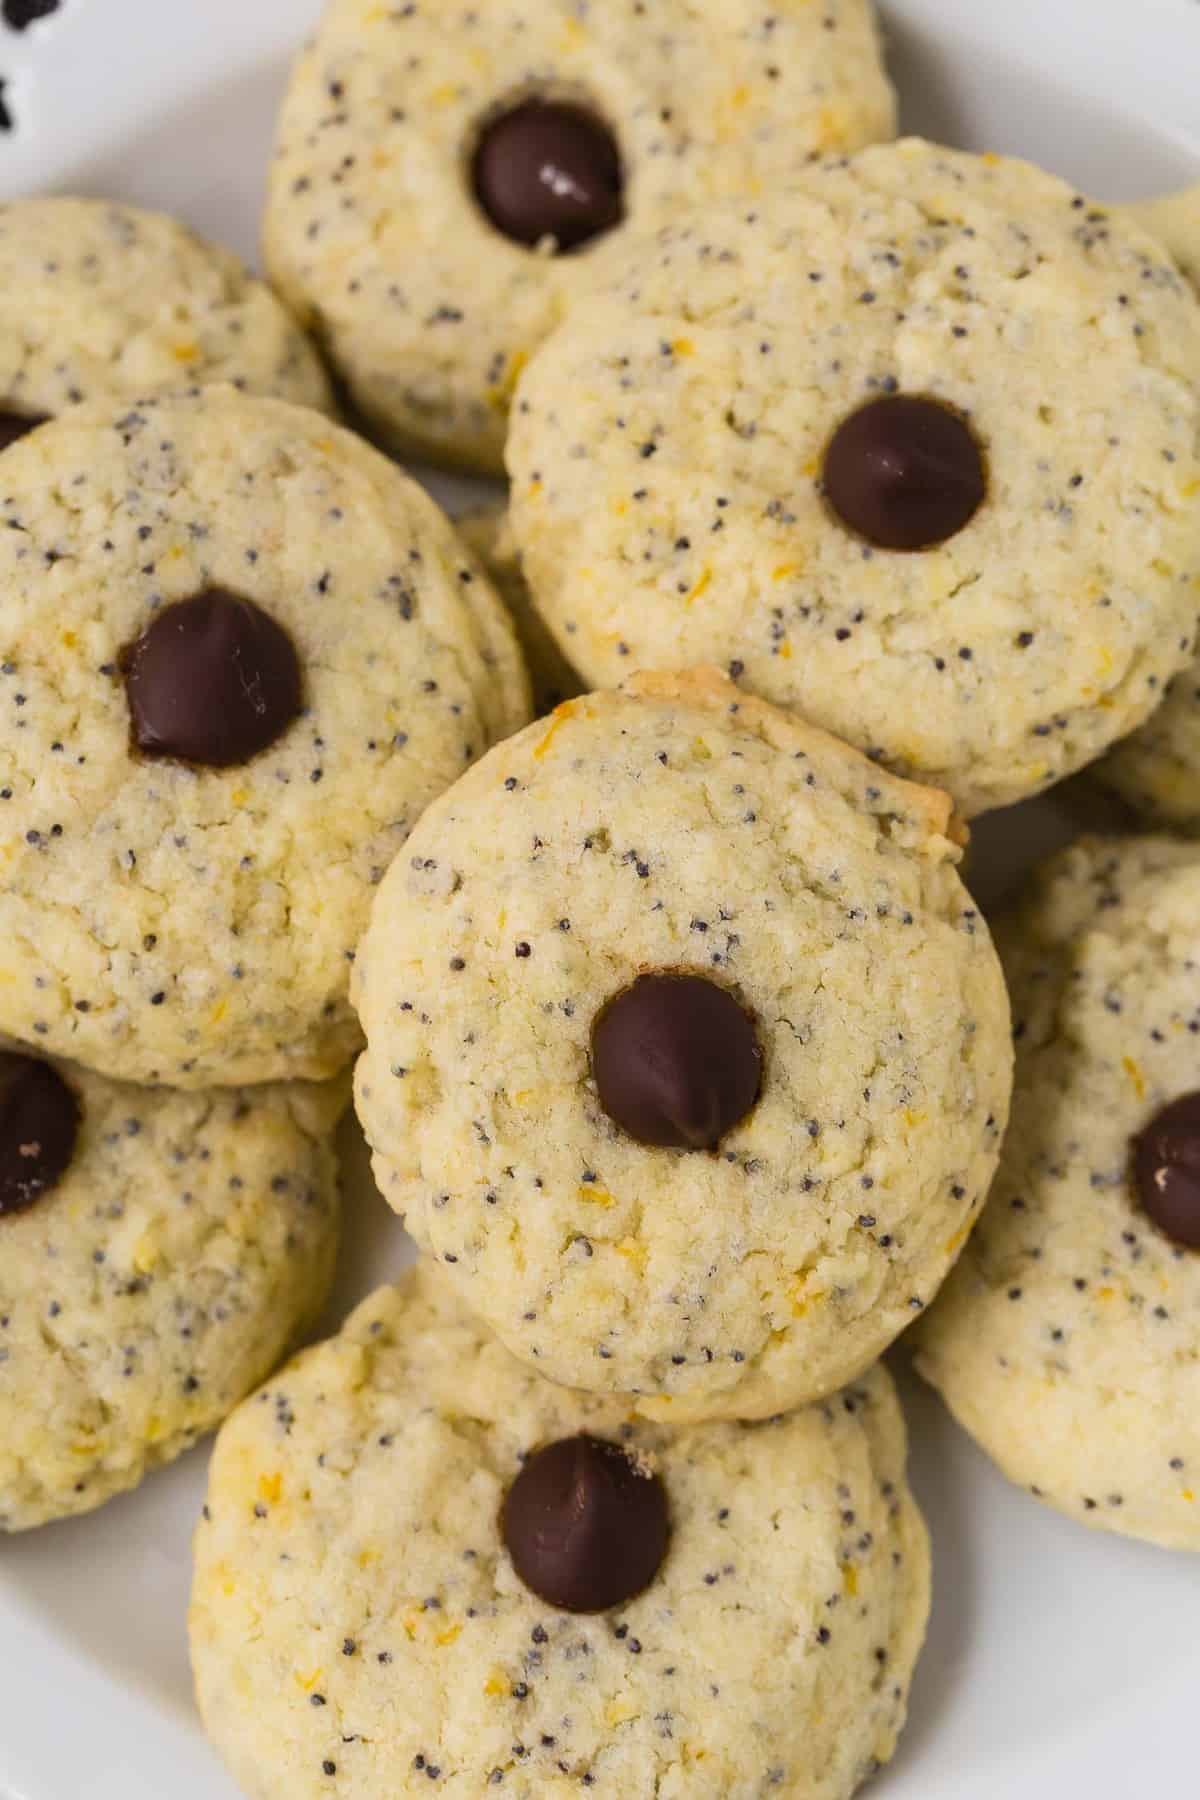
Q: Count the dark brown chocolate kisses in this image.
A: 8